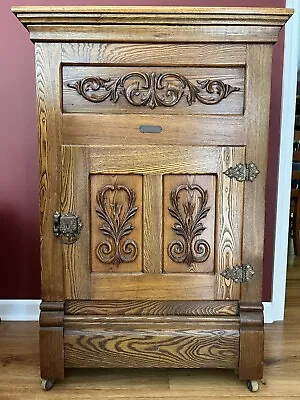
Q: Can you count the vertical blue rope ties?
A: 0